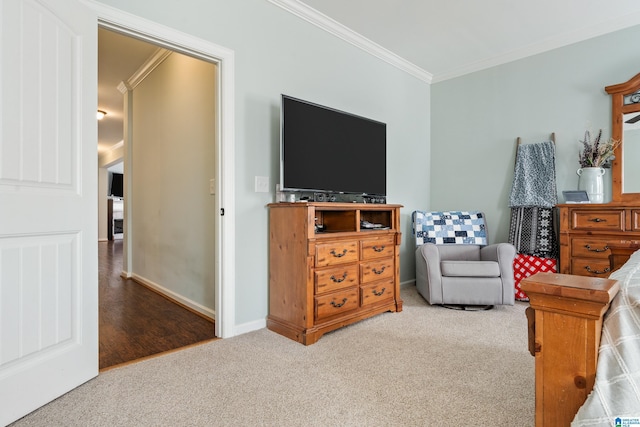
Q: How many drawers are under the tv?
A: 6